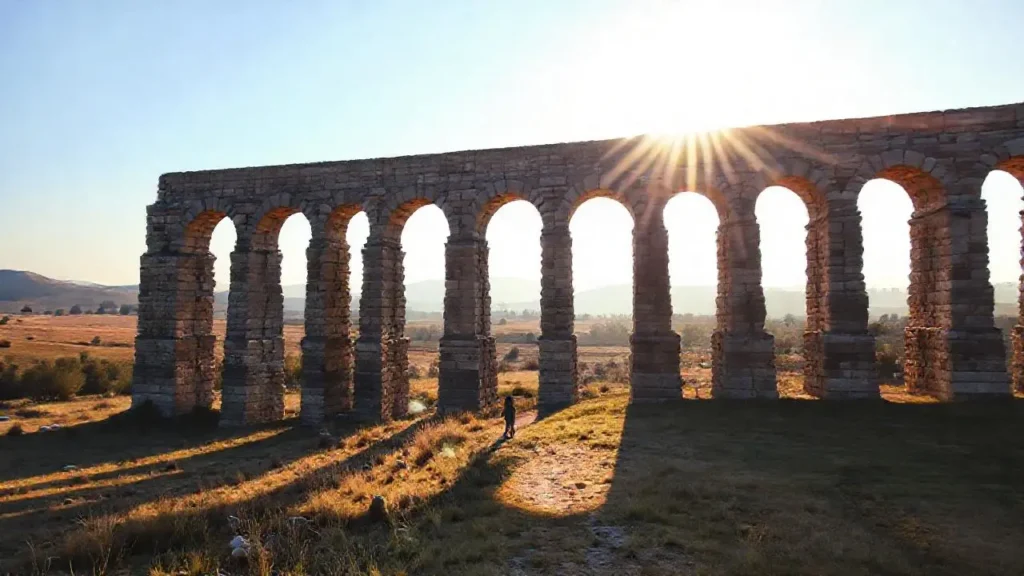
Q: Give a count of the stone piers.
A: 11